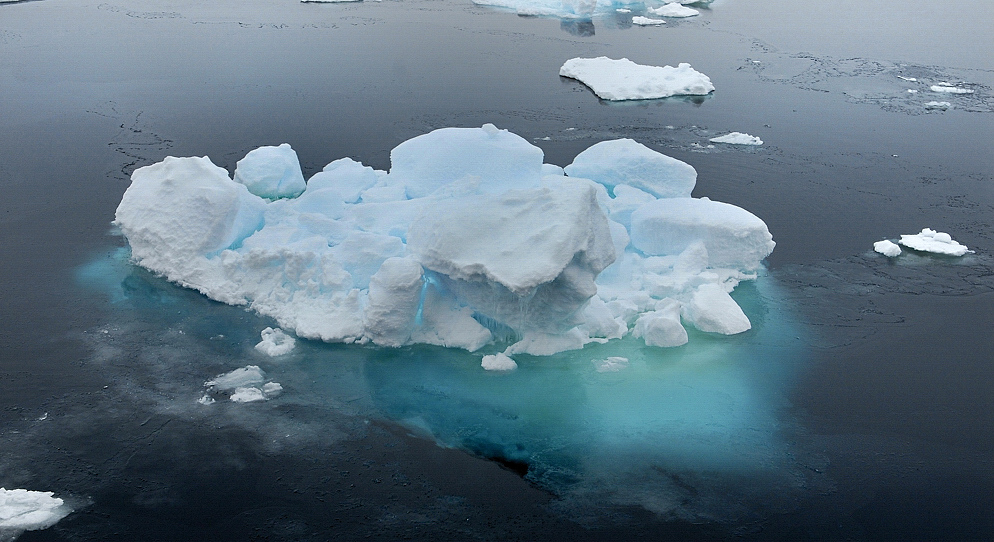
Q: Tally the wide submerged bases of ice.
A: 1